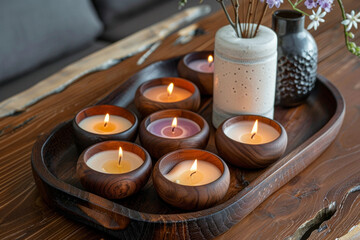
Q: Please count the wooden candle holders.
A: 7